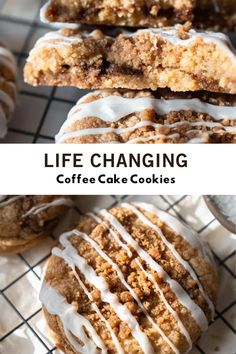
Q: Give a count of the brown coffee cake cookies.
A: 6